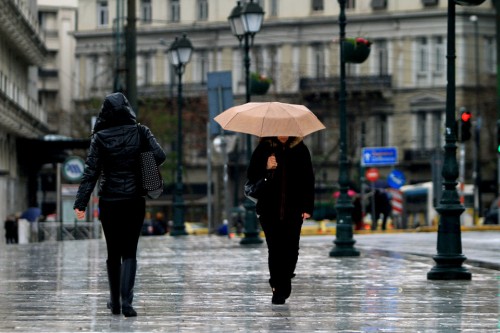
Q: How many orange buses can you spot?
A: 0